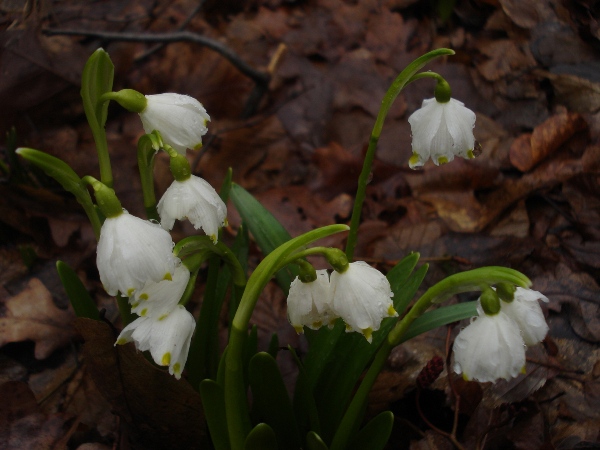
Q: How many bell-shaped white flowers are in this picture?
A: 10